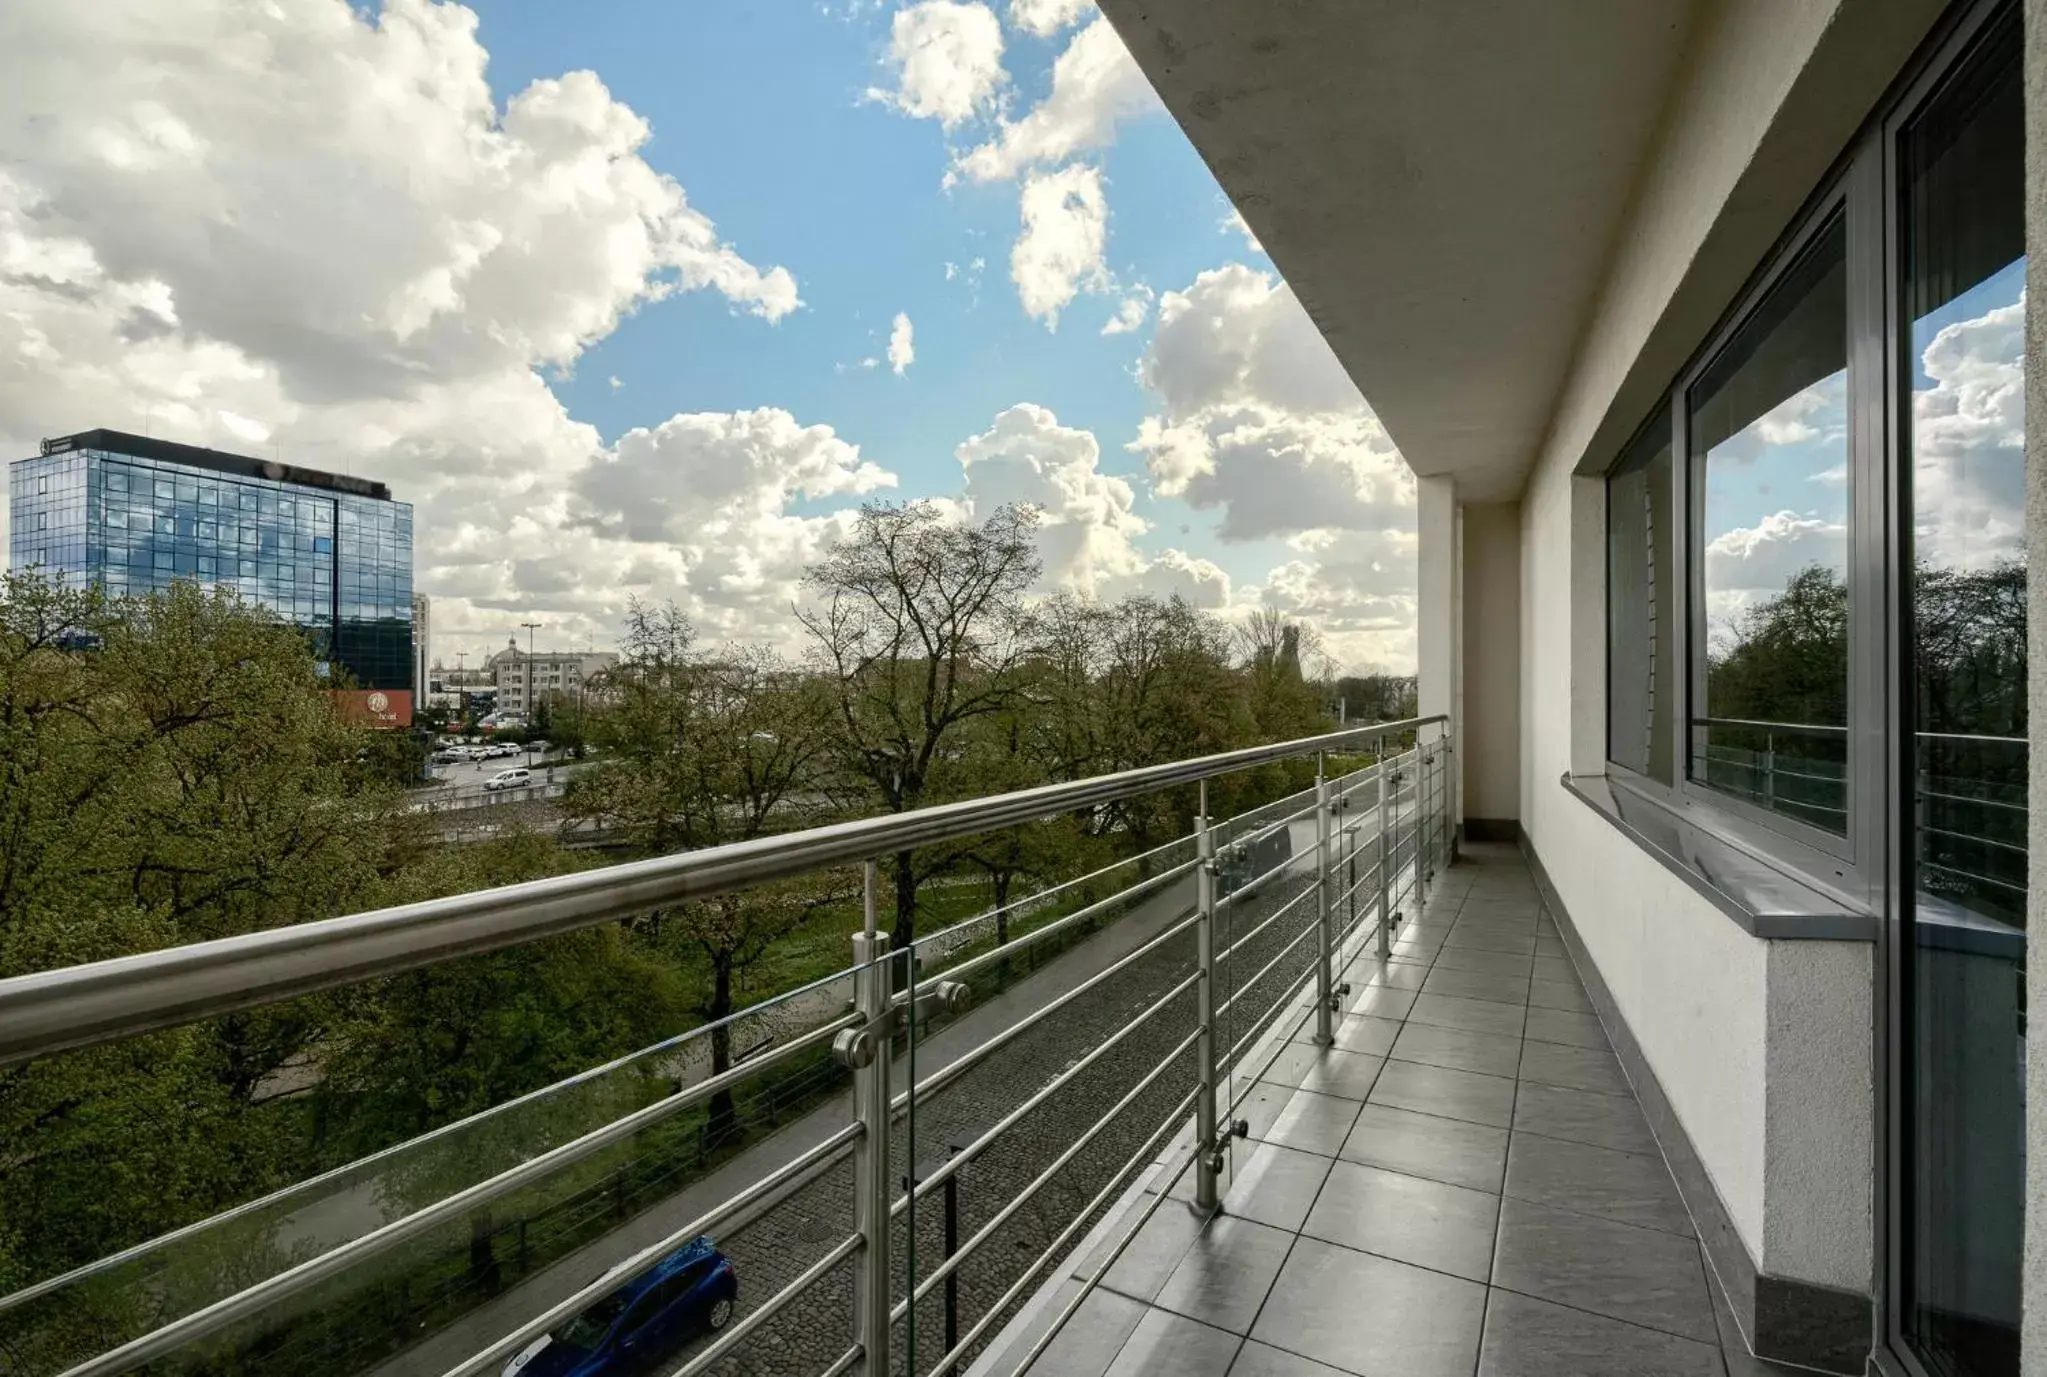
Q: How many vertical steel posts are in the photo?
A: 6